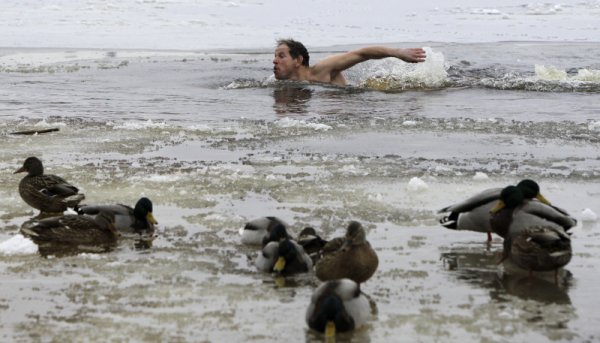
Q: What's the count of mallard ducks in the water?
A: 11